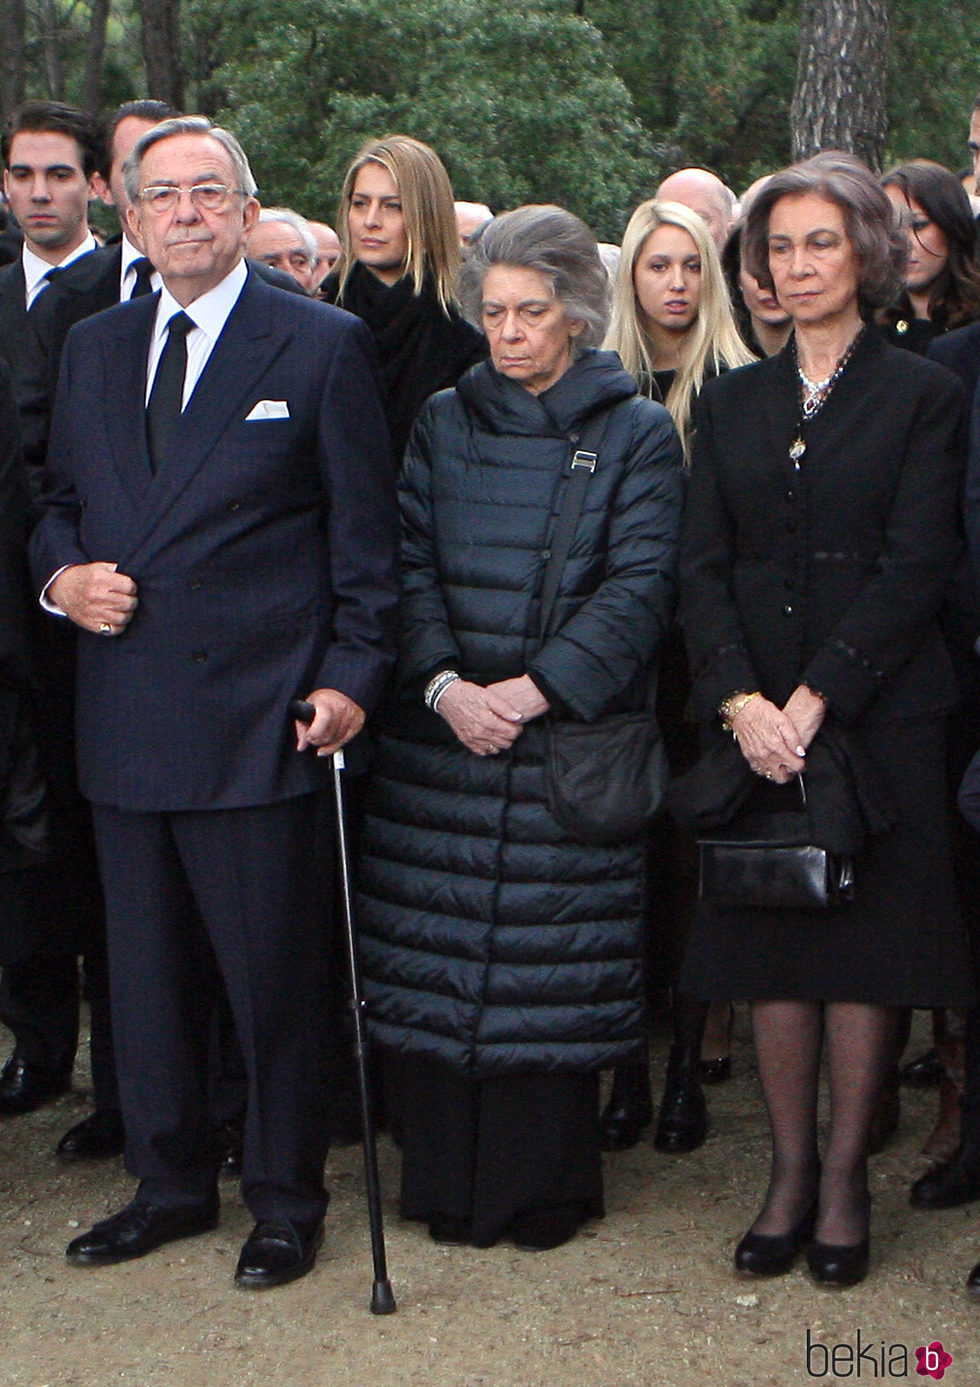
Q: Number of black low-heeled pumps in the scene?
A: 2